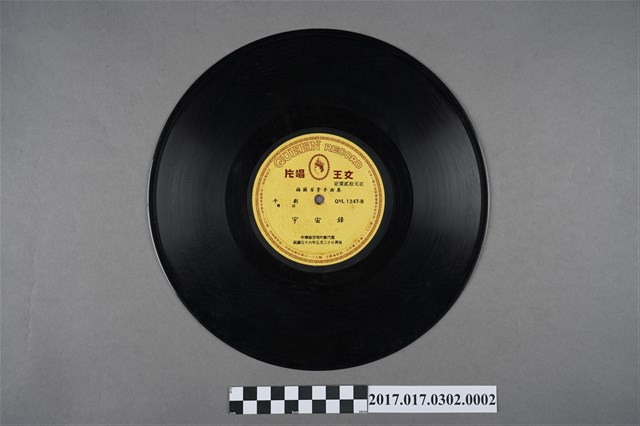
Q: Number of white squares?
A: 10